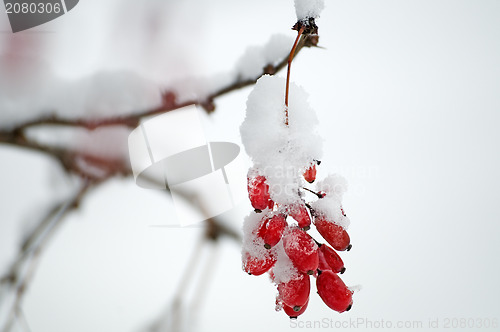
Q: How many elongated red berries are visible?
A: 11